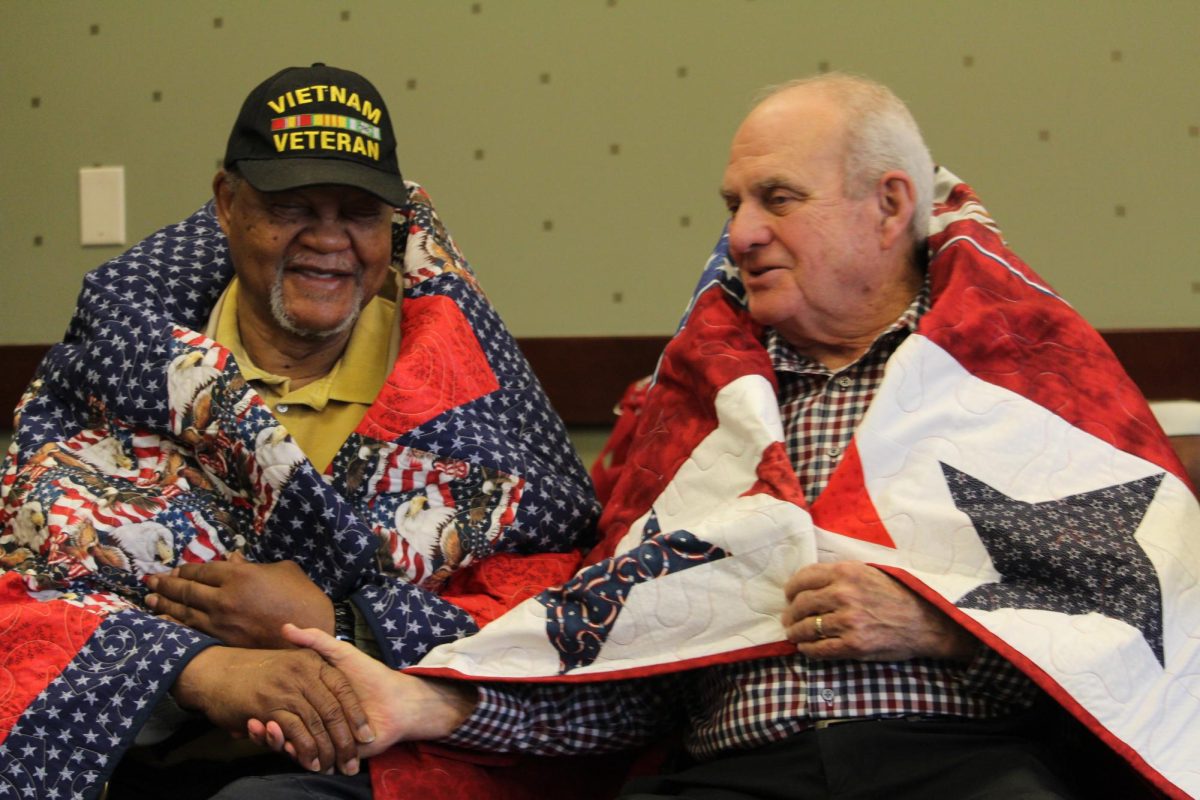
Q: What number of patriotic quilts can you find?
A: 2